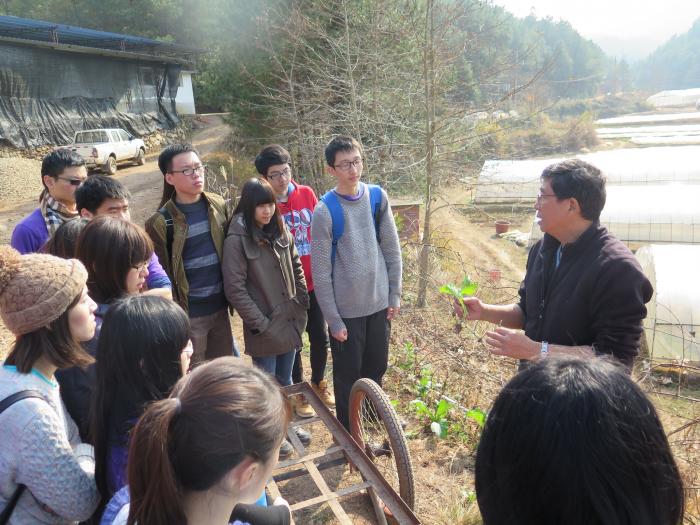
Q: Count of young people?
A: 12